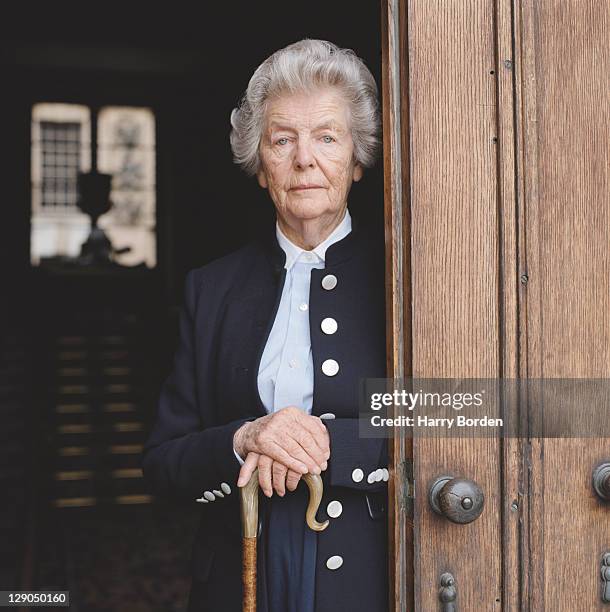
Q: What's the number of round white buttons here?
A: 14